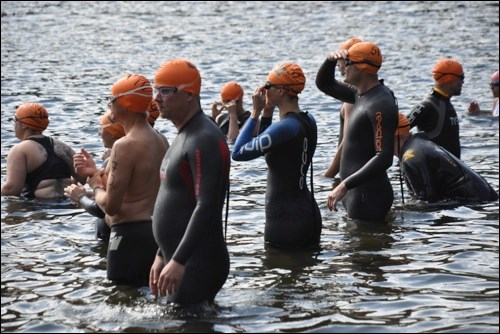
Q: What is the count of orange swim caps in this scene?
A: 11